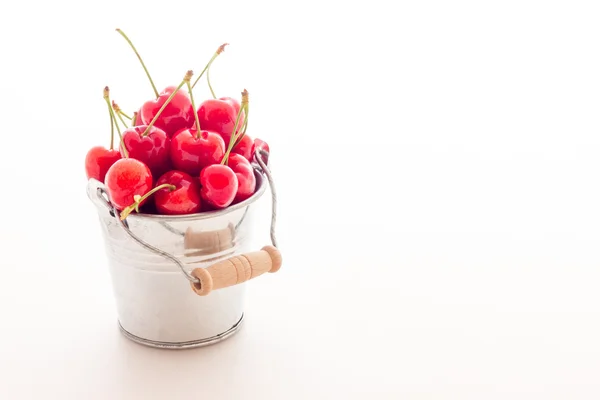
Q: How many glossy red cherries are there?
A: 12